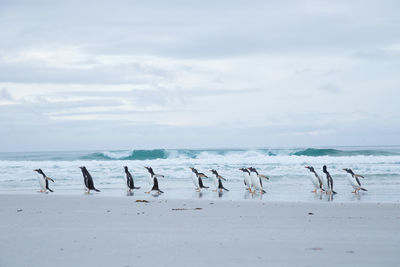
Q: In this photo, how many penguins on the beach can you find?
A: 11